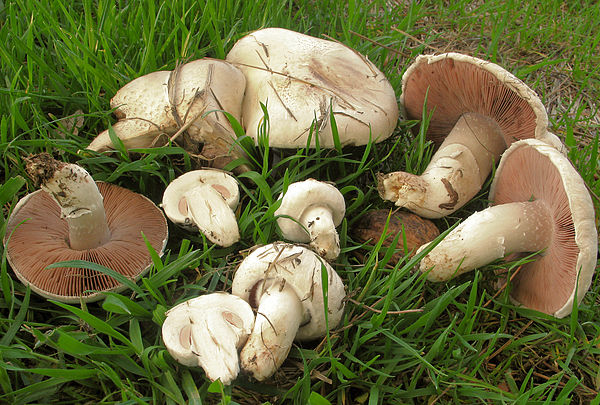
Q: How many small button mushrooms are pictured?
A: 4